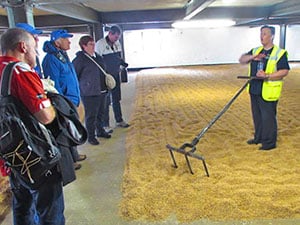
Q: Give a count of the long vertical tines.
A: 3